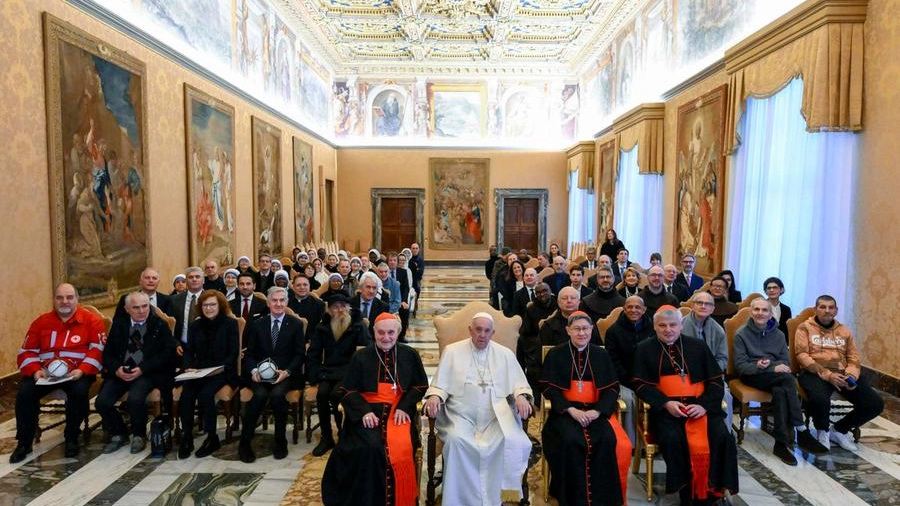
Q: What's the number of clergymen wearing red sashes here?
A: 3